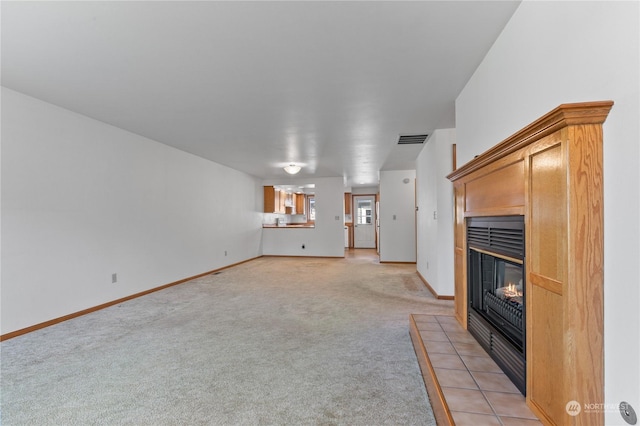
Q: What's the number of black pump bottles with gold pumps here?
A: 0